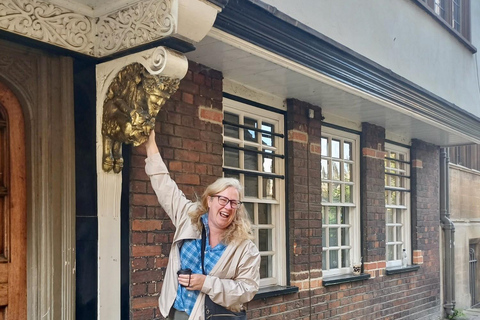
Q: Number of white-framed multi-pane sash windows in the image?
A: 3